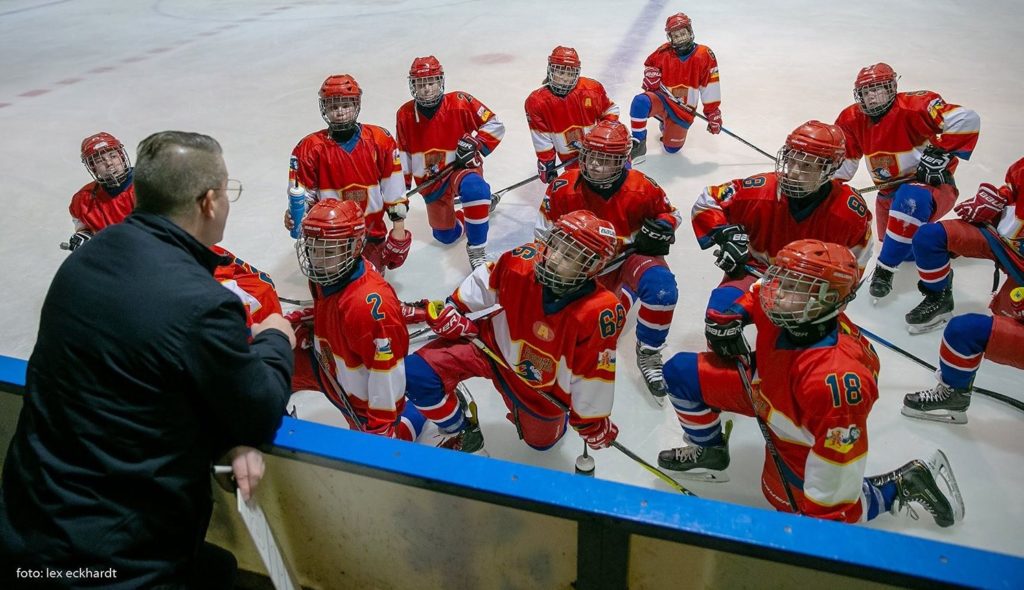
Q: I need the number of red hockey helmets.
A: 11